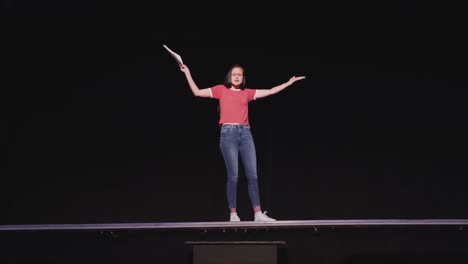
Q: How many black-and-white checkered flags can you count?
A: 0